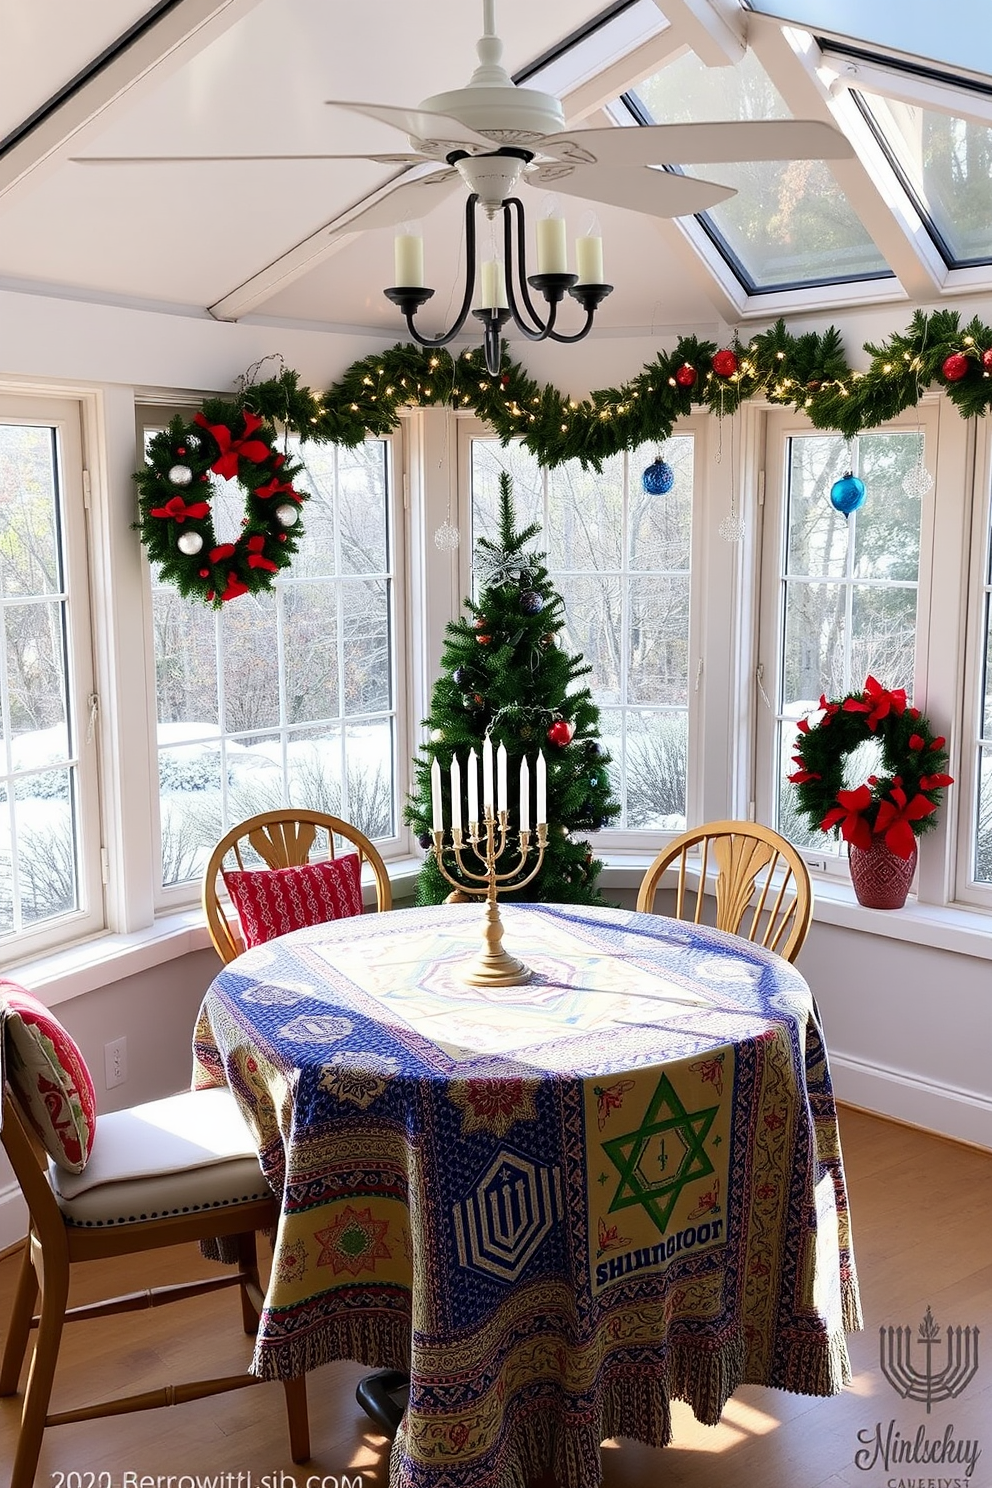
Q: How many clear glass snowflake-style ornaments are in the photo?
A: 3